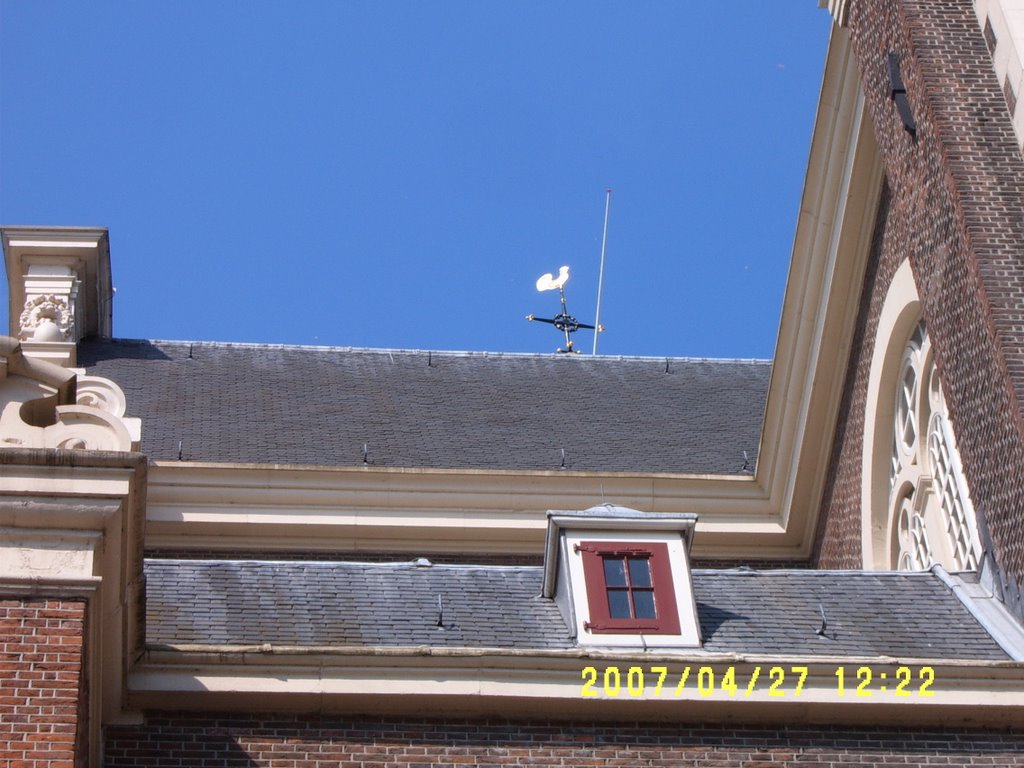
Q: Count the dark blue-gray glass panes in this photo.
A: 4